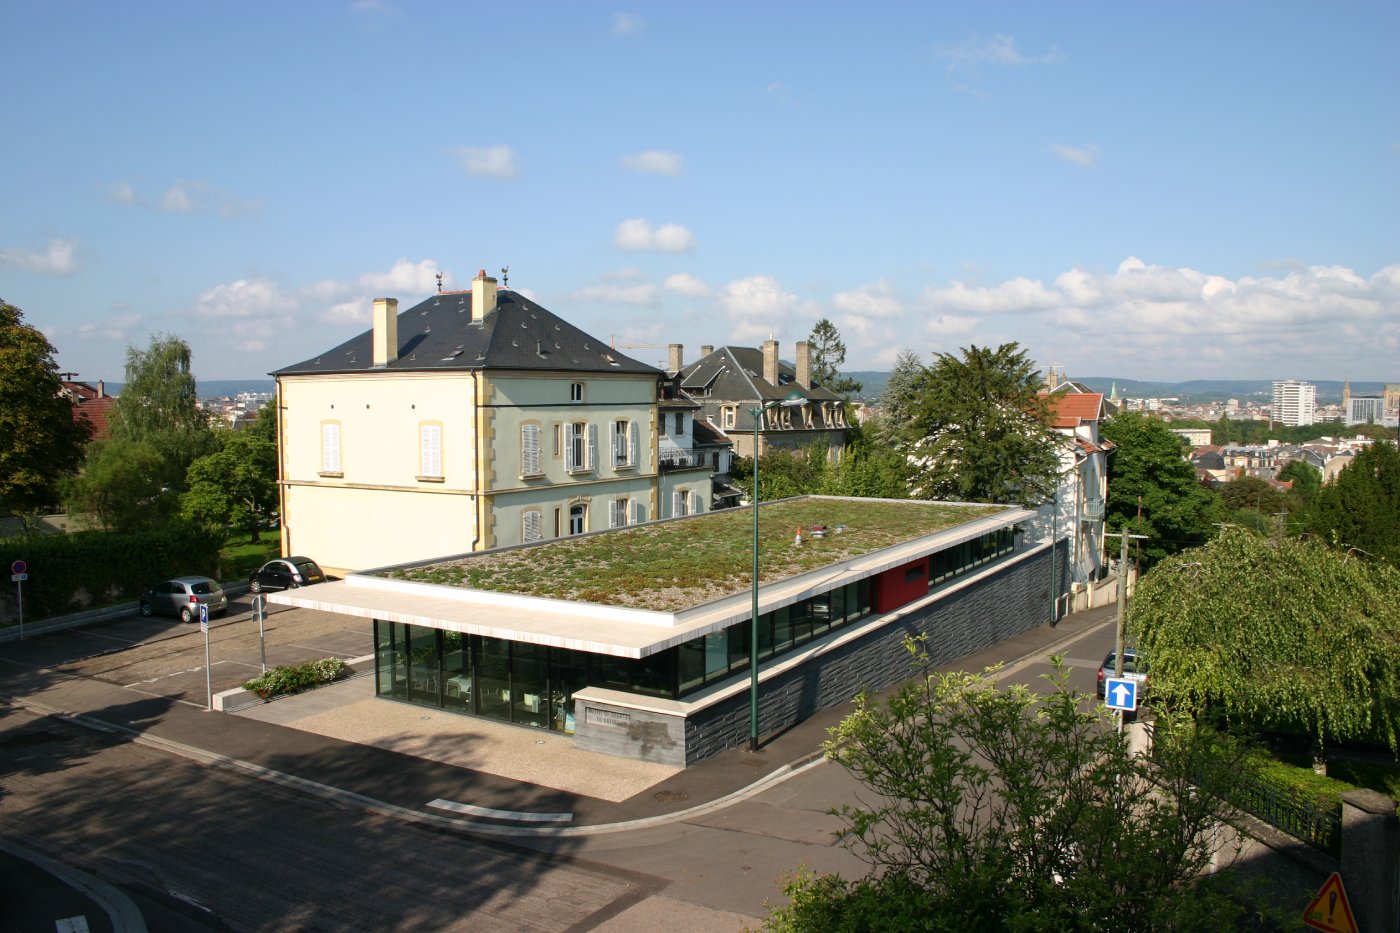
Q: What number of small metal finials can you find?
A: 2